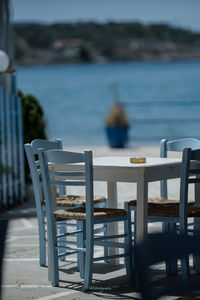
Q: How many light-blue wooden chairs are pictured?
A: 4